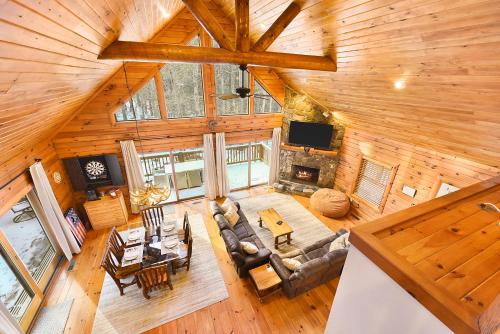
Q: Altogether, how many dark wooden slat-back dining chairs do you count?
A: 6